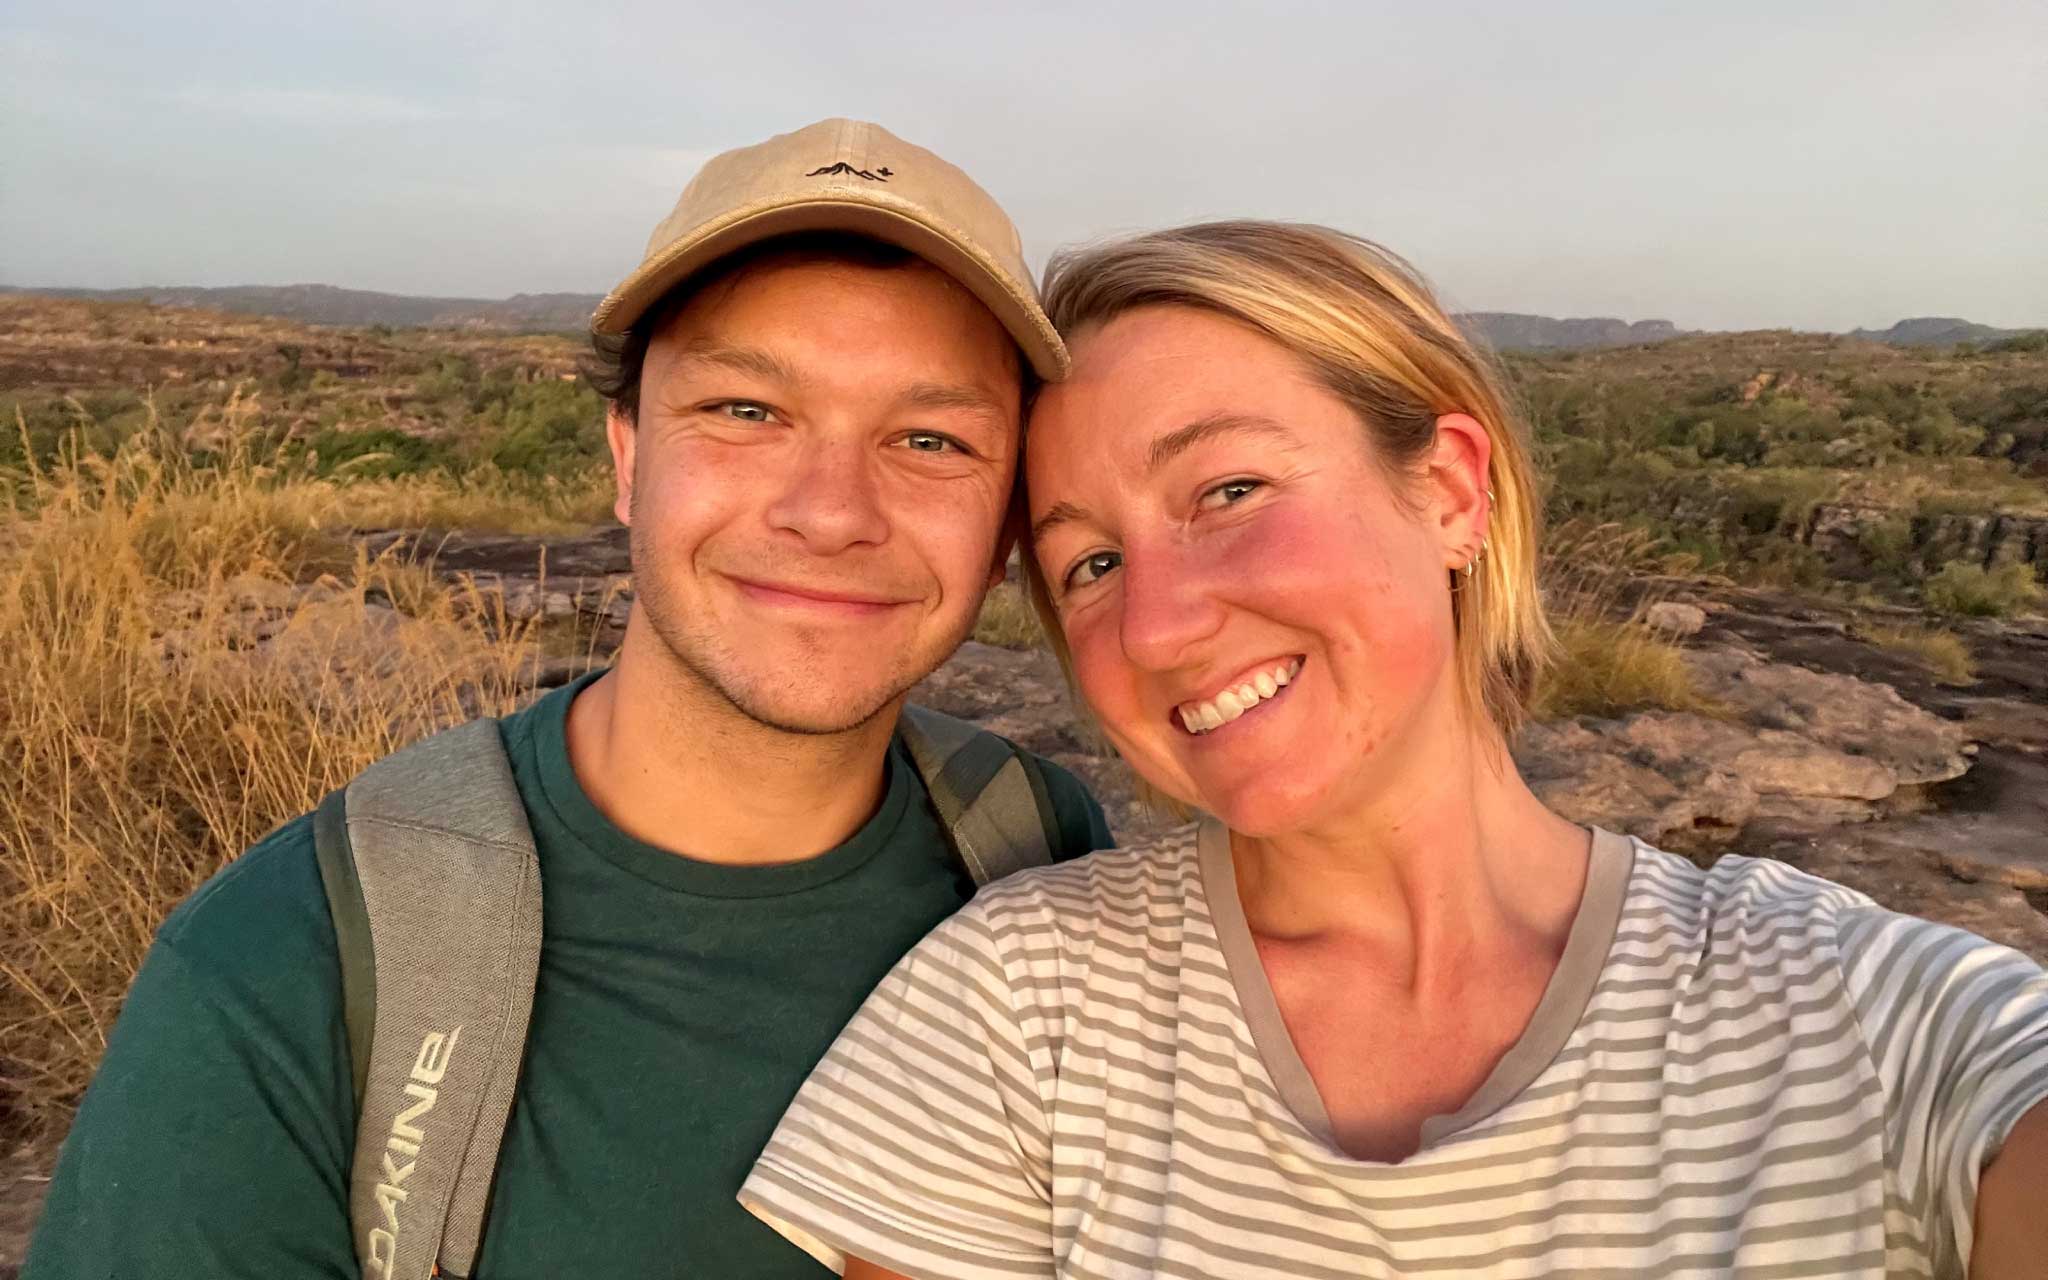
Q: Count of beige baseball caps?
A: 1